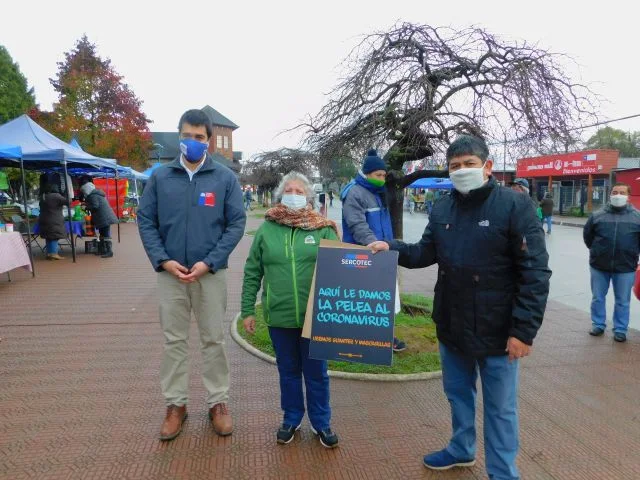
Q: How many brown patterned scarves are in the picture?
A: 1